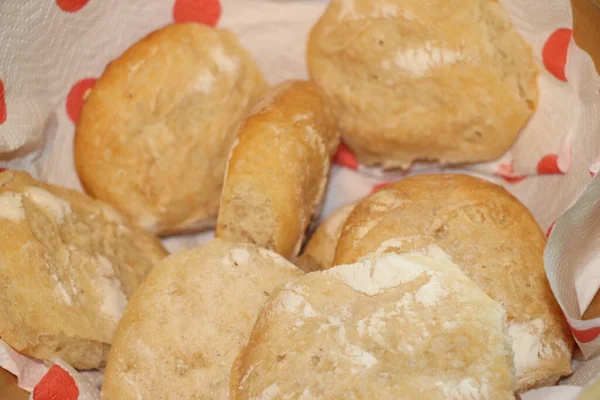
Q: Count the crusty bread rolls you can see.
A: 8